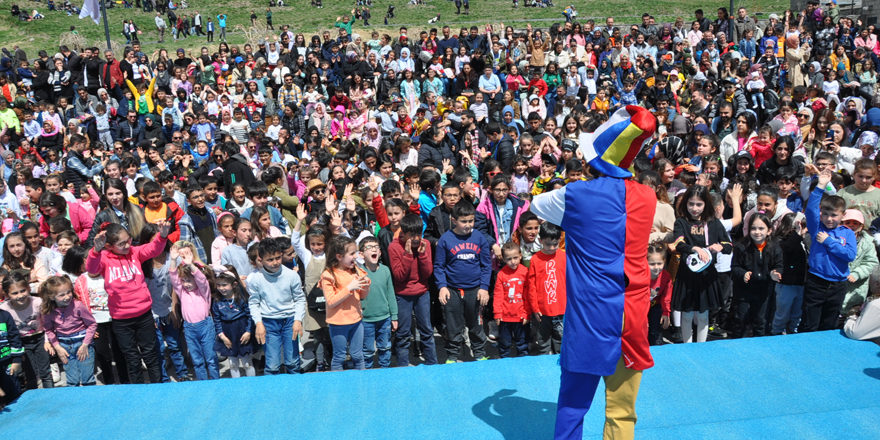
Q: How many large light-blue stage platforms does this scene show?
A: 1